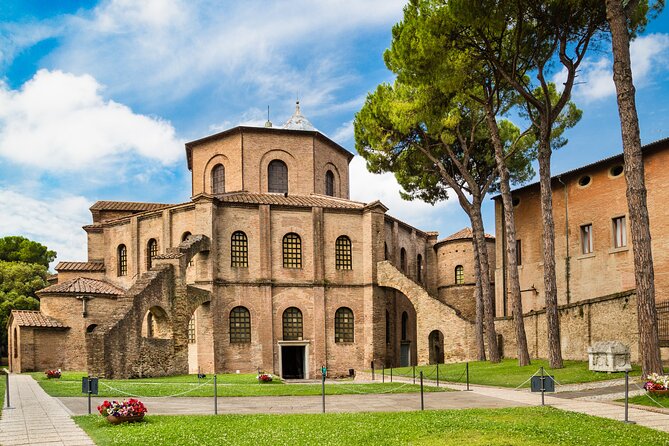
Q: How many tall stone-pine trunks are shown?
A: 5